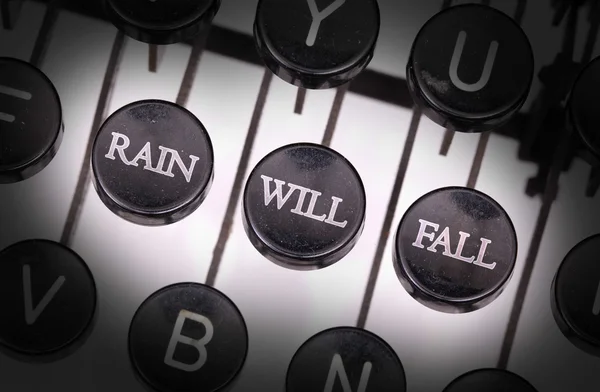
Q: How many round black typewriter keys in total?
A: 13